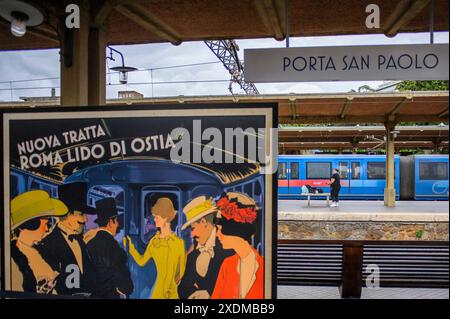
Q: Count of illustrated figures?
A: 6